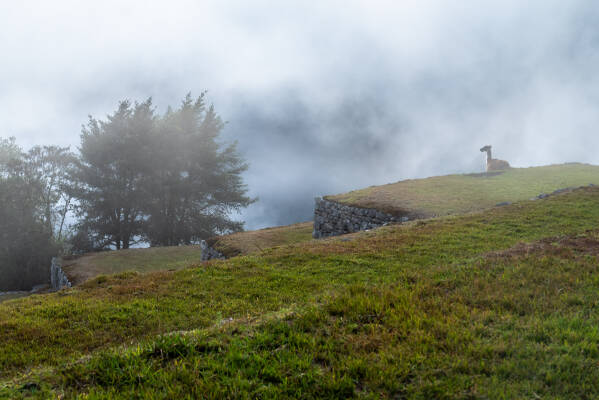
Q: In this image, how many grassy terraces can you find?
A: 3